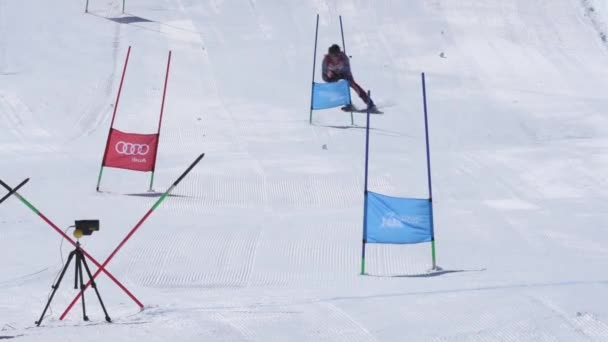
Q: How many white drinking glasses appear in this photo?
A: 0